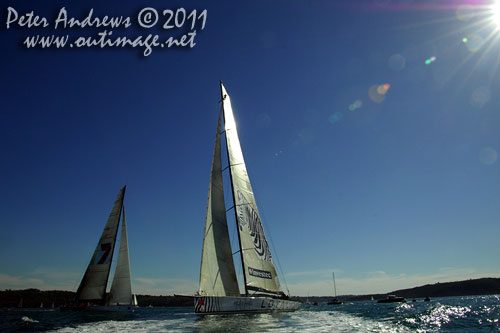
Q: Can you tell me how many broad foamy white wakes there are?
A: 2